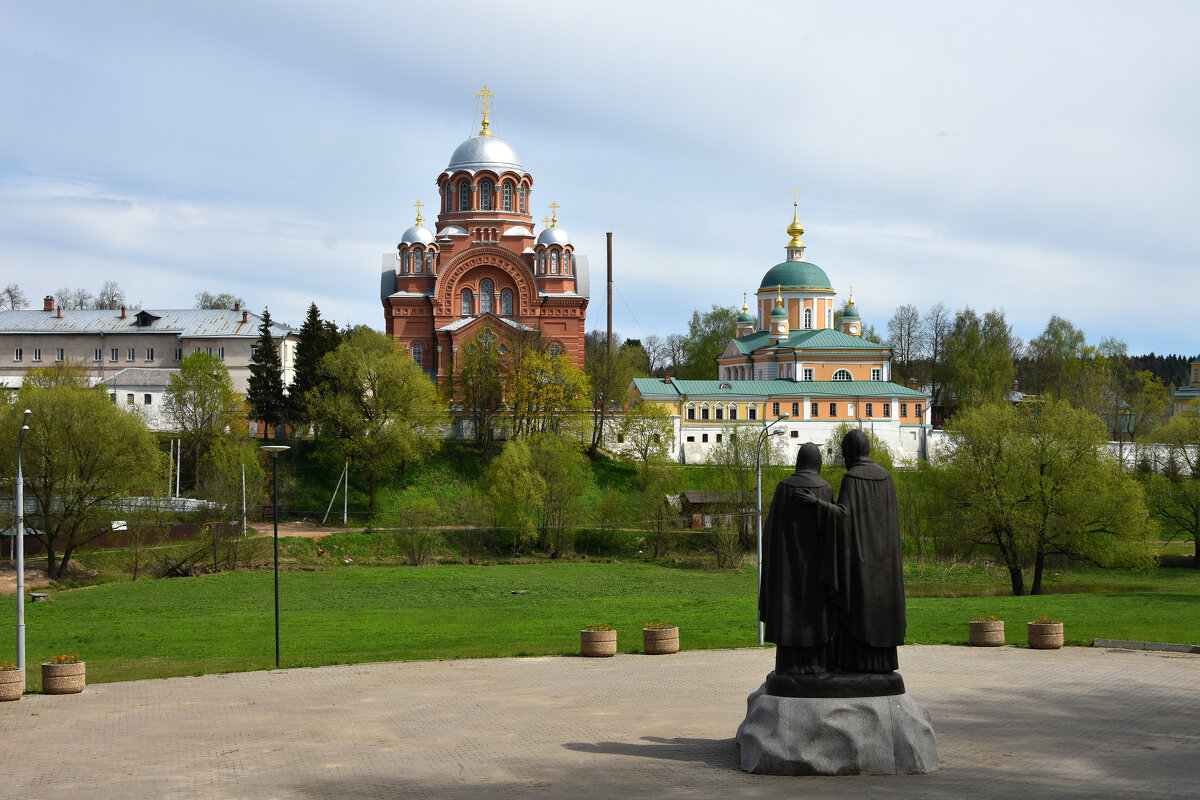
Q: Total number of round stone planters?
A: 6